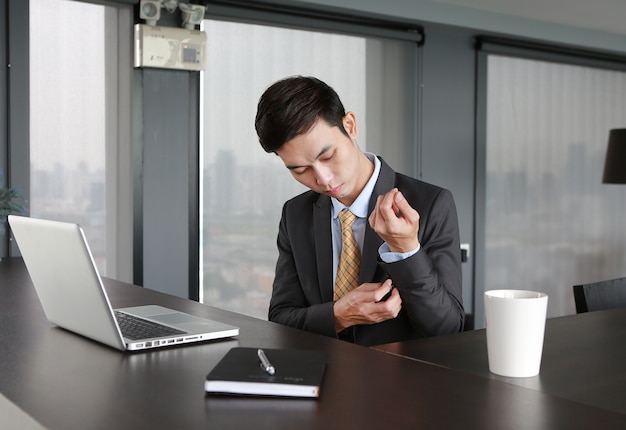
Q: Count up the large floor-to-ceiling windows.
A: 3